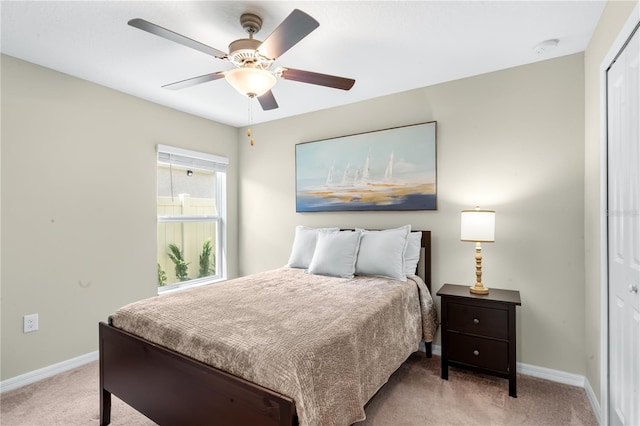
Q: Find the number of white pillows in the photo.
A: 4